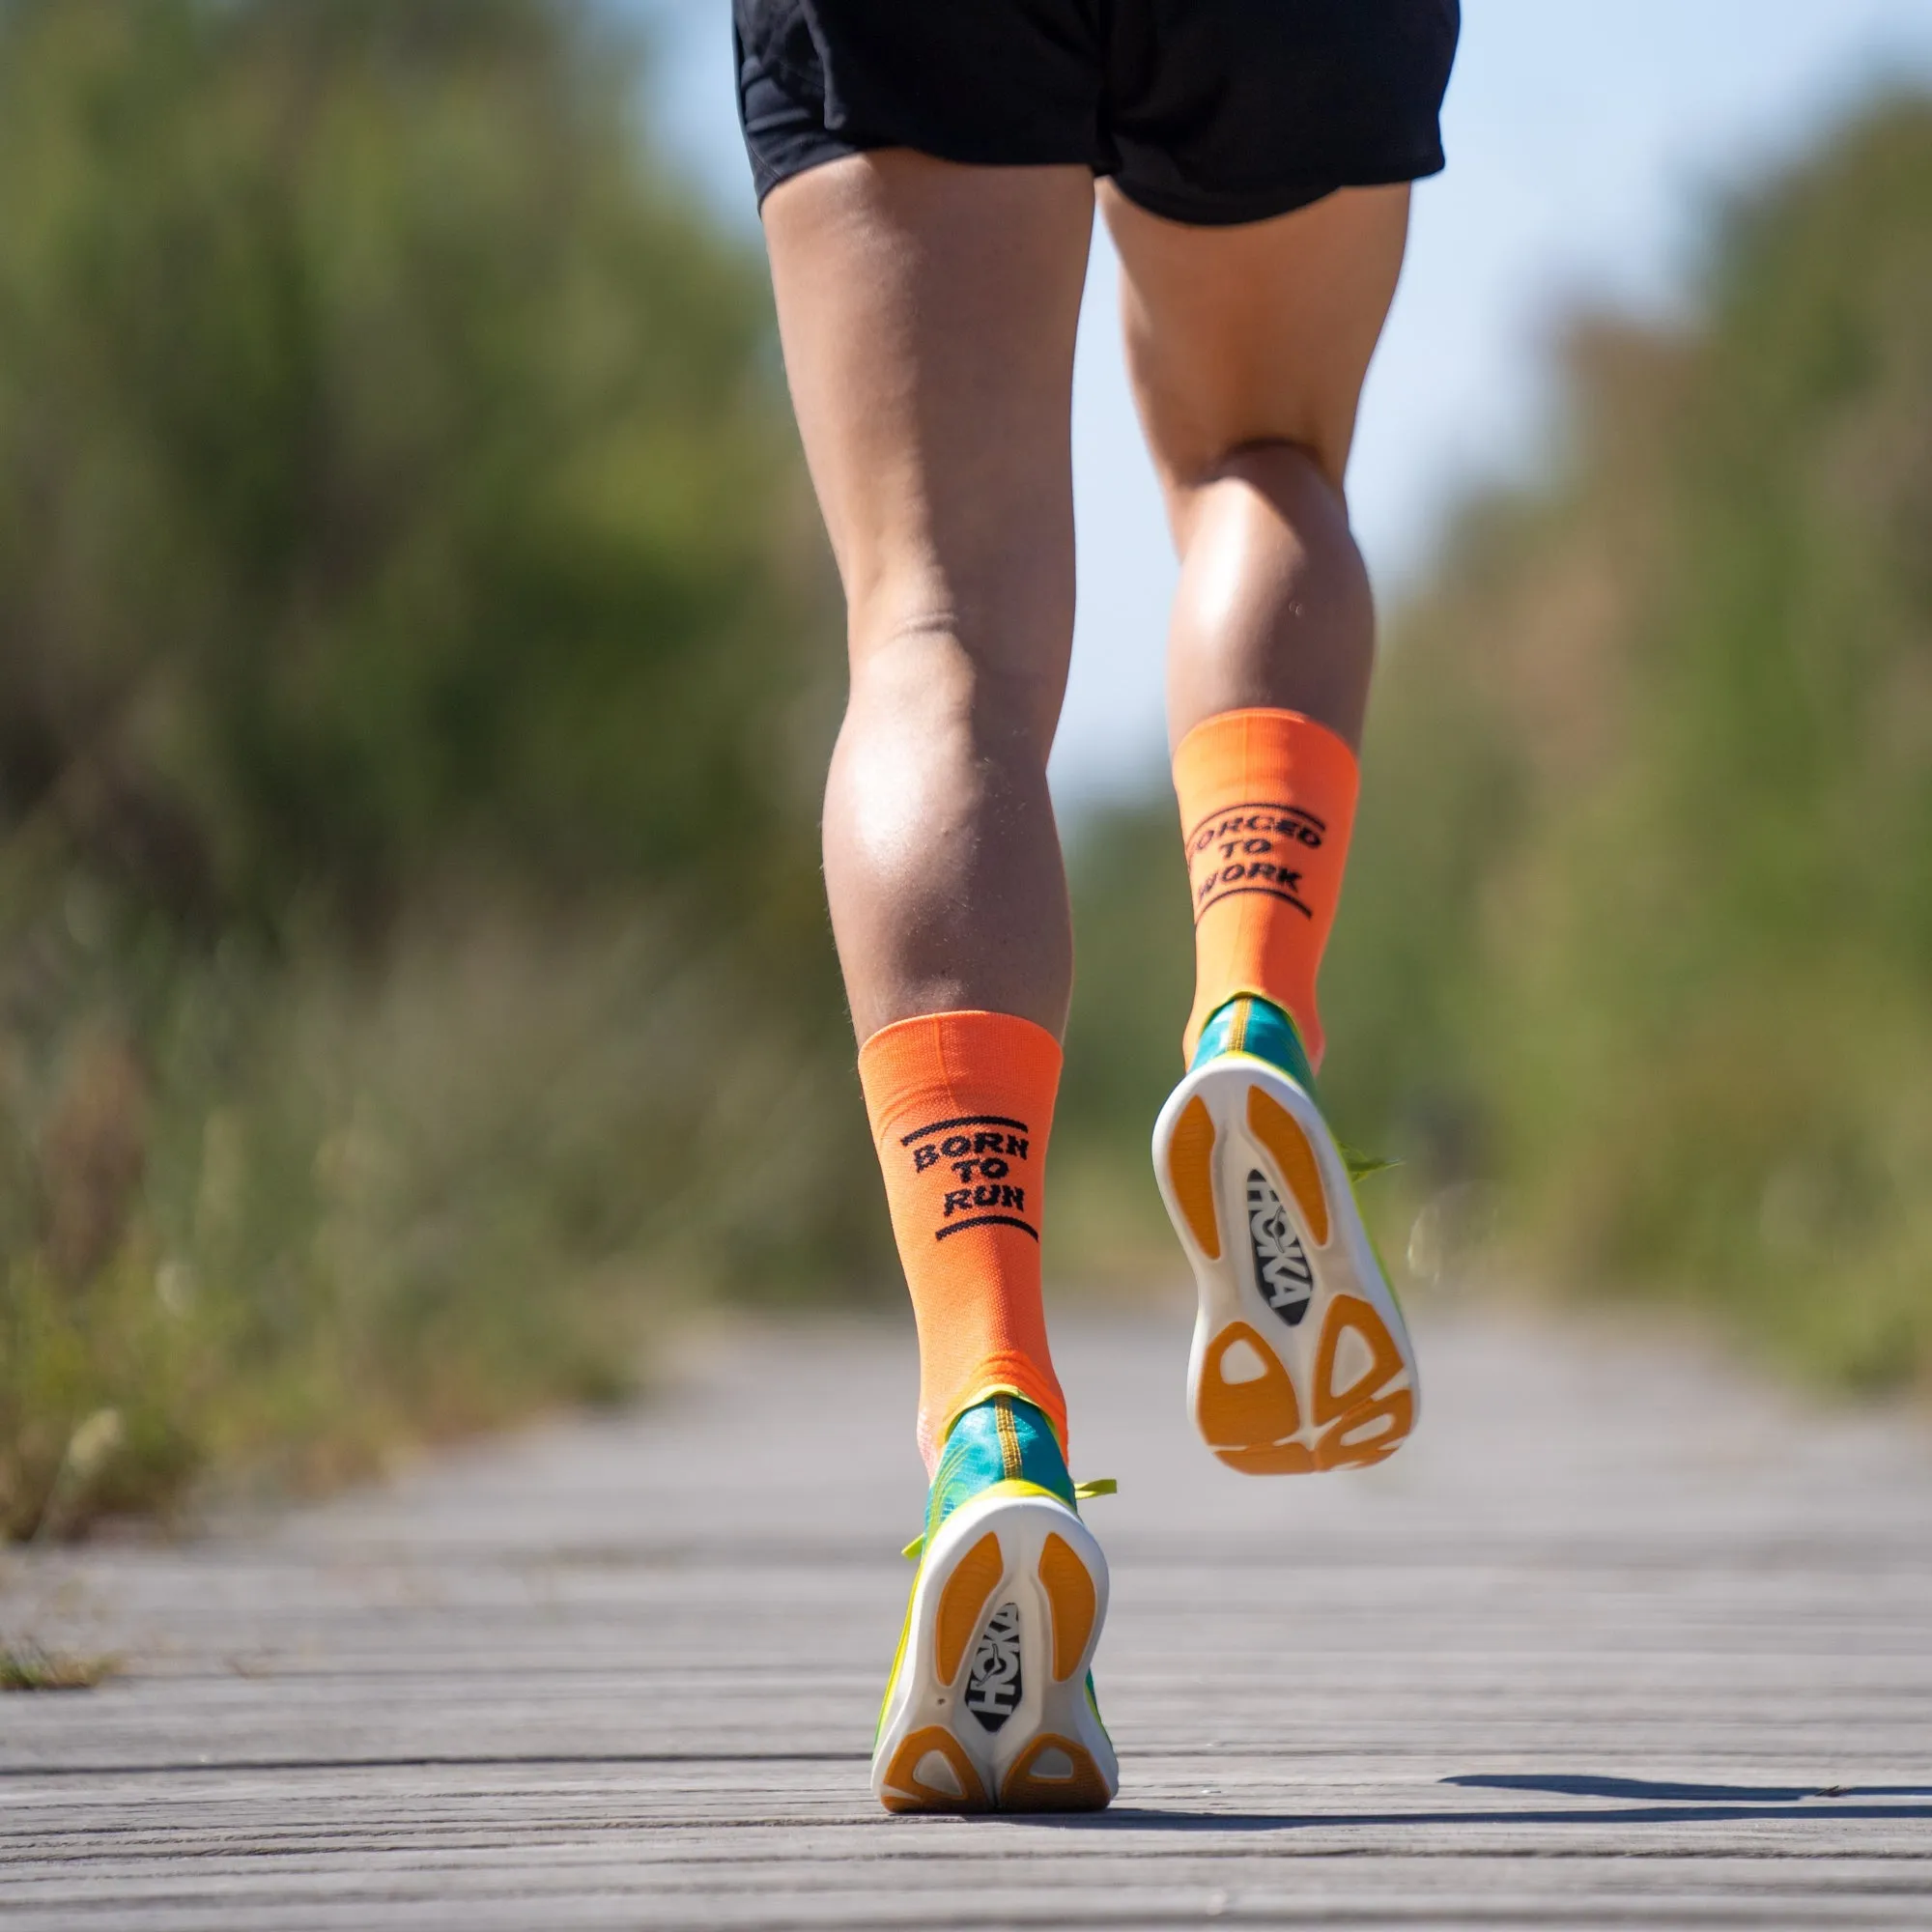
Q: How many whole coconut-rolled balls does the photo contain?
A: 0